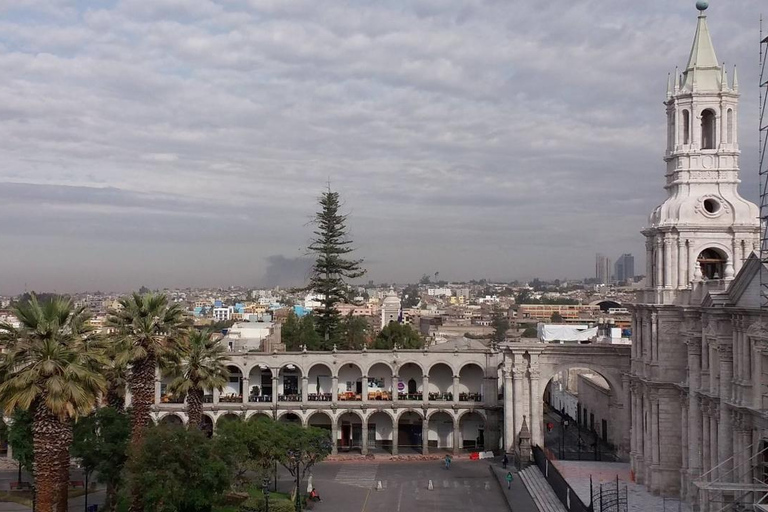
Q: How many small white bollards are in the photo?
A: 2